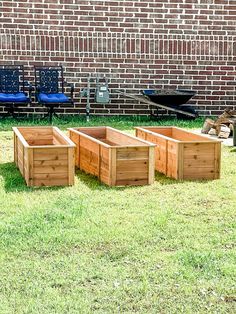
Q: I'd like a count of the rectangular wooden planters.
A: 3